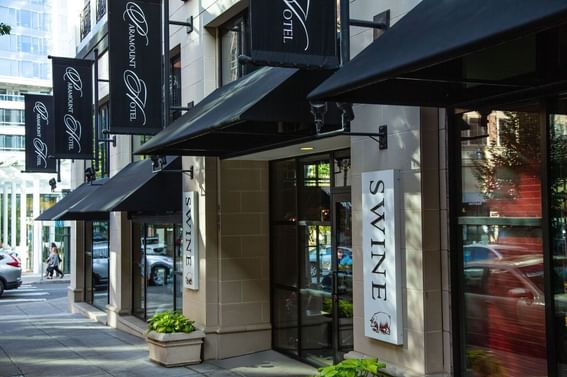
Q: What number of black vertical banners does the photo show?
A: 4